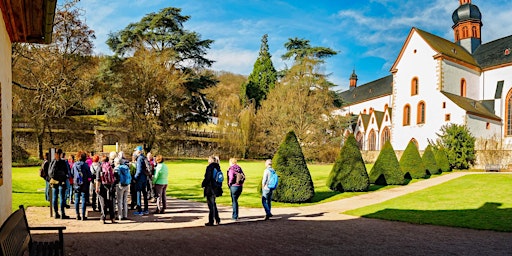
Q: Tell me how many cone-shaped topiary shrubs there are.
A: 6